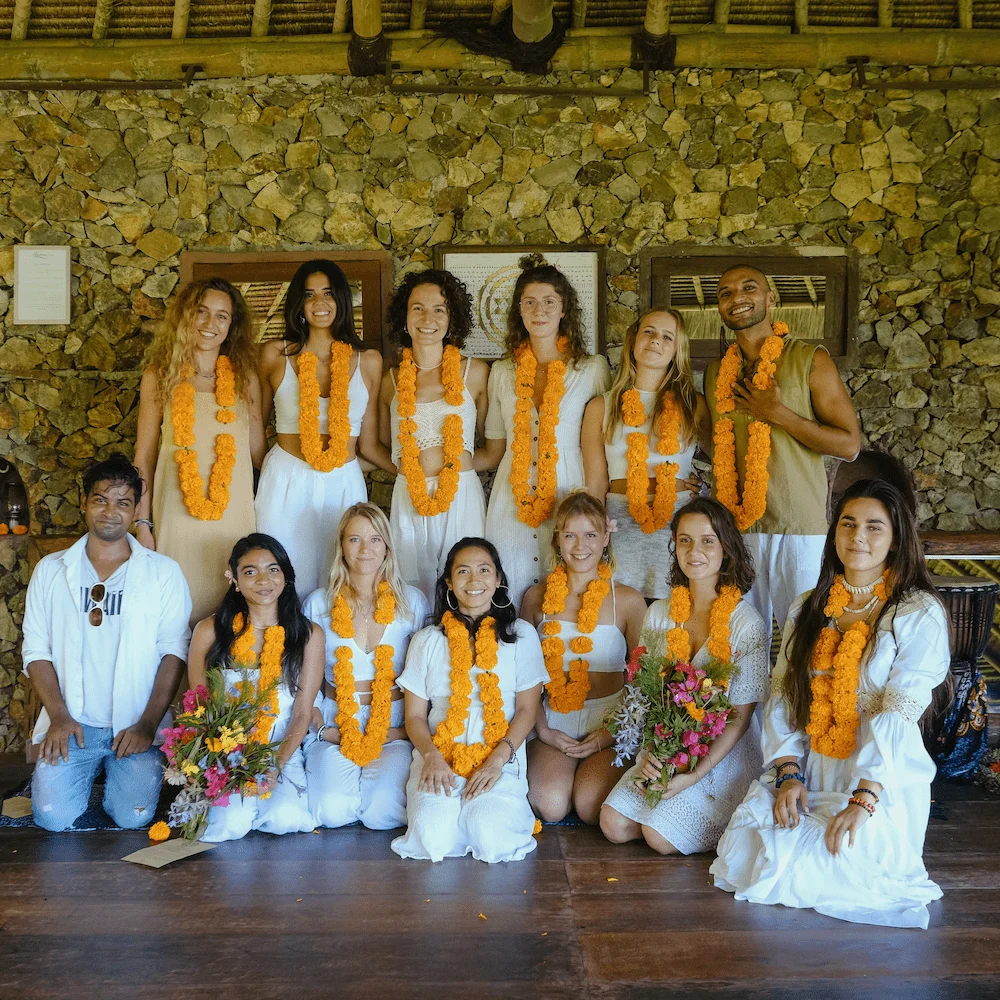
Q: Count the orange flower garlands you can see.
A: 12